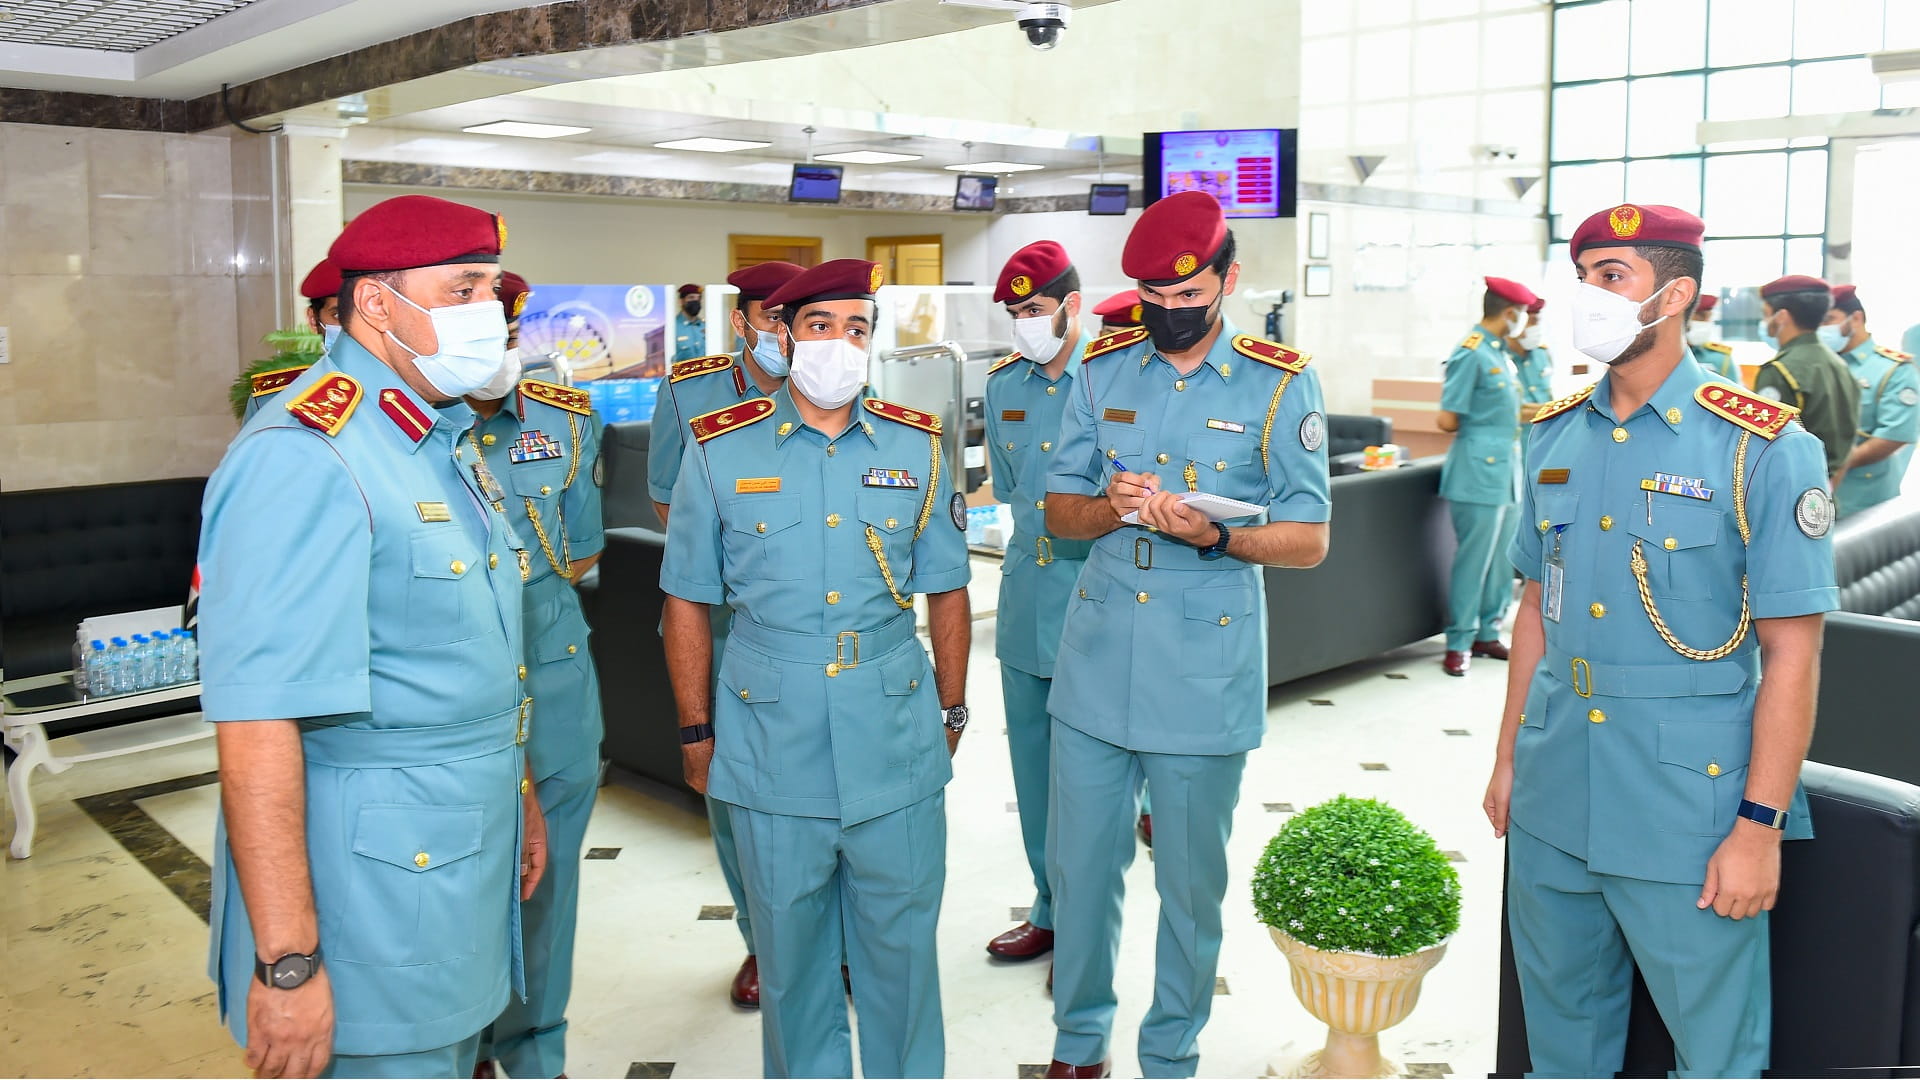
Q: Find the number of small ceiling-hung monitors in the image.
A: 3